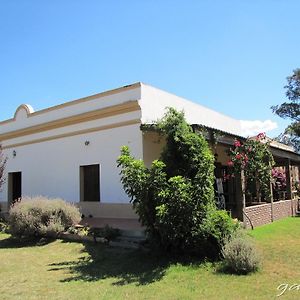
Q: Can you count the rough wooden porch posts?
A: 3